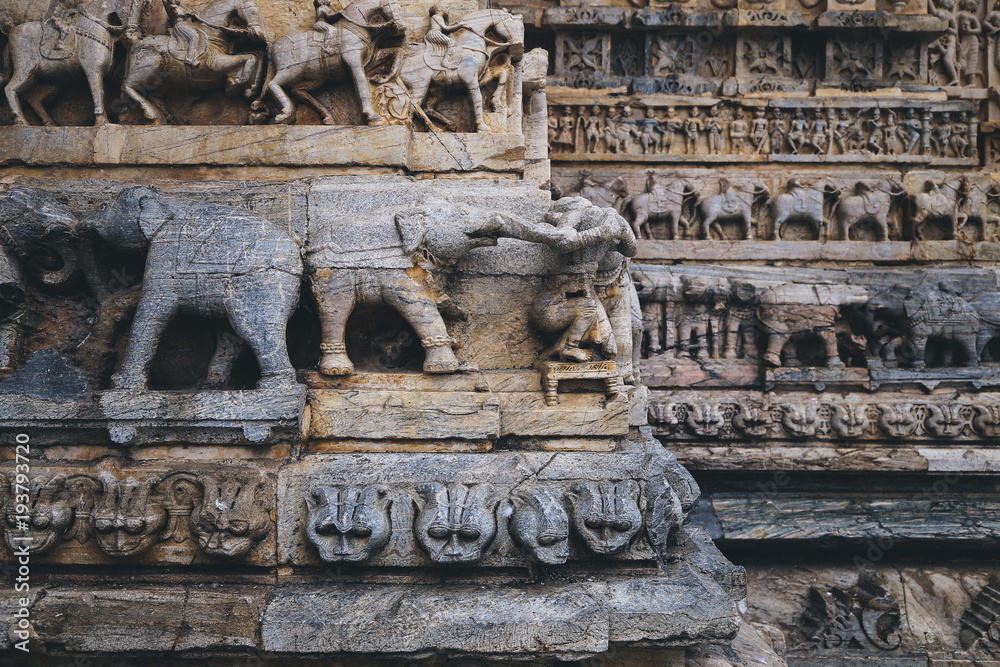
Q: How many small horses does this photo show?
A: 7